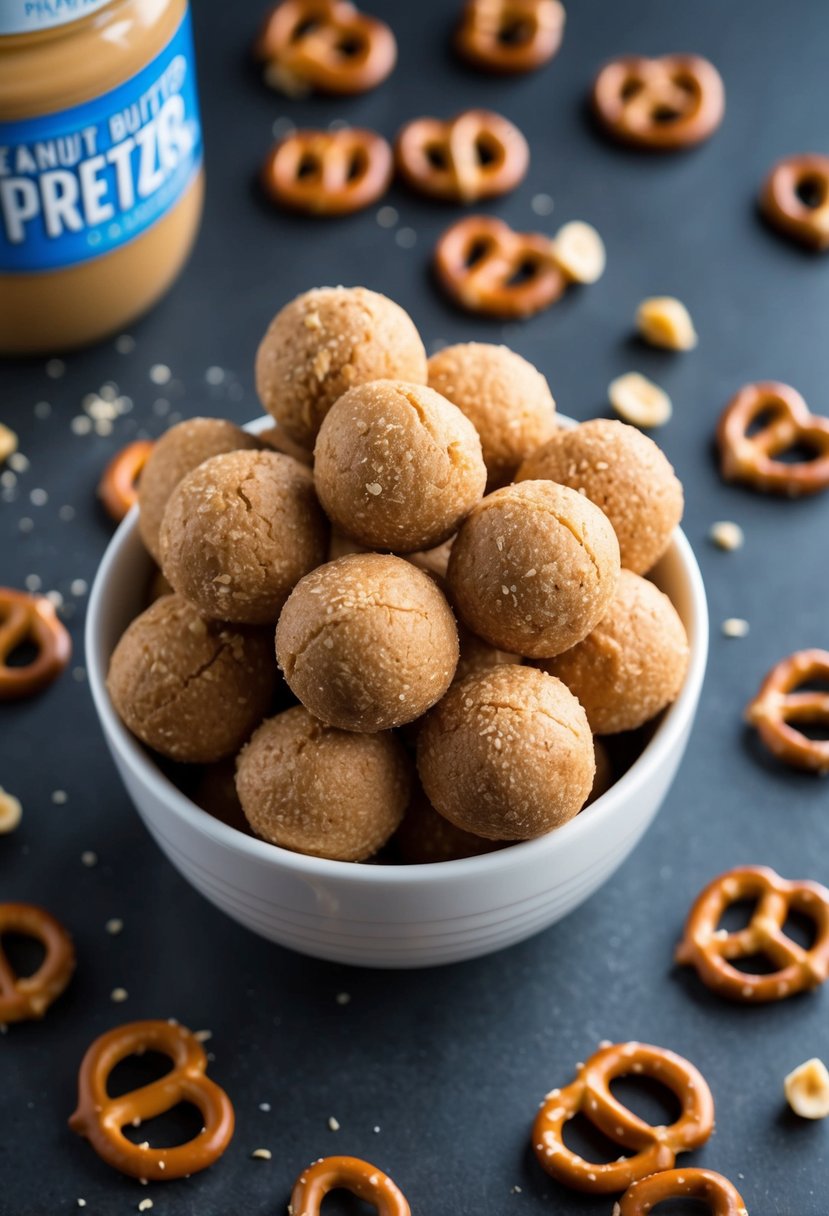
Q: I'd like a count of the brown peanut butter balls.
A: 12